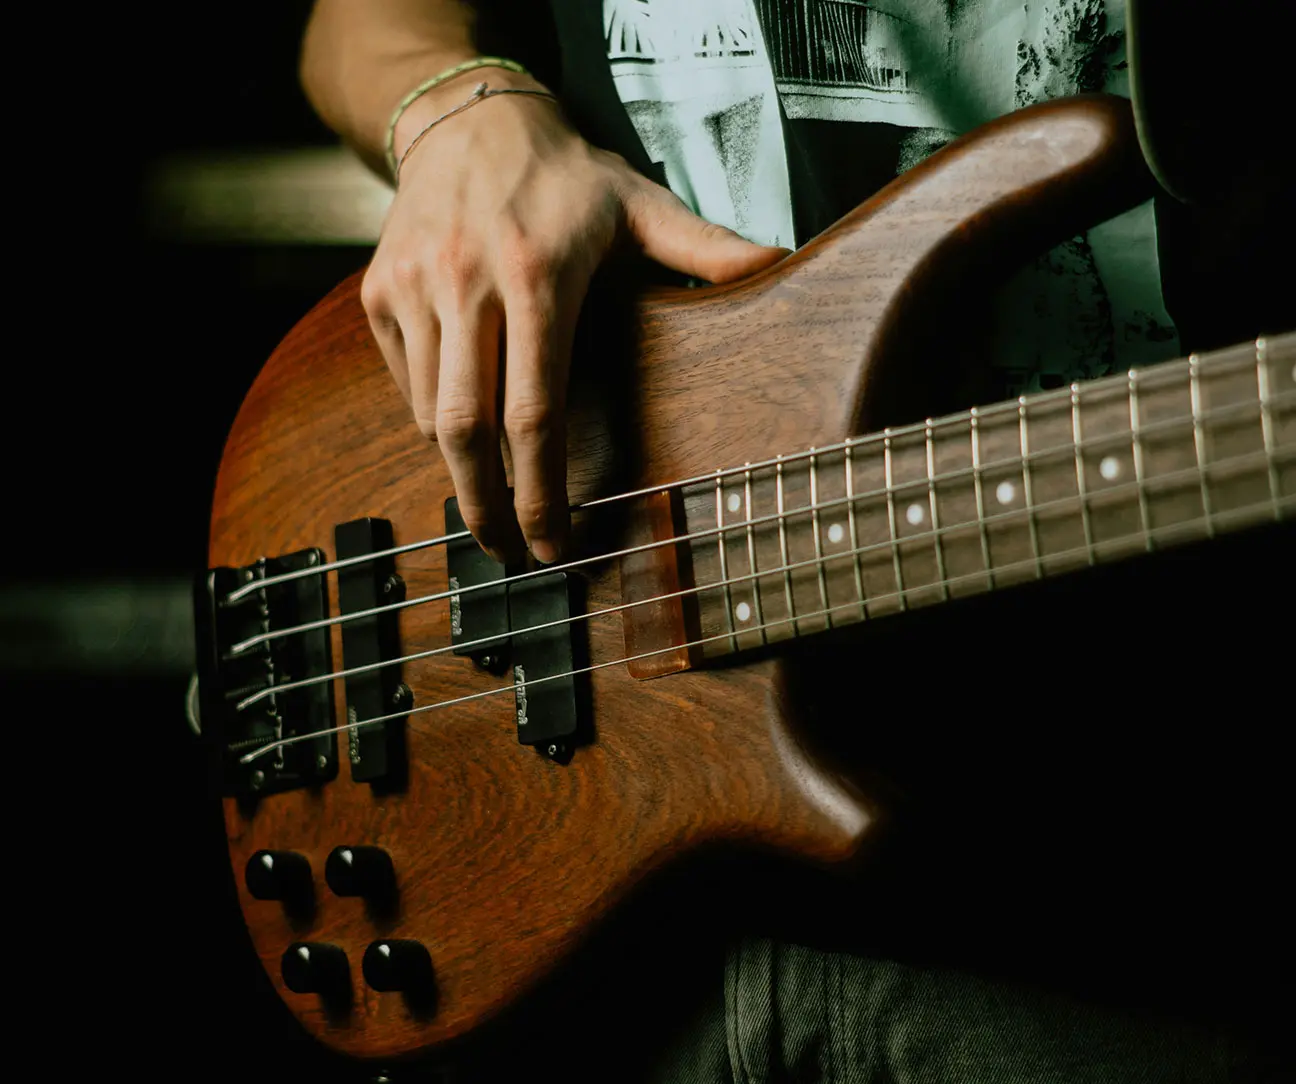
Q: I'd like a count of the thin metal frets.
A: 13